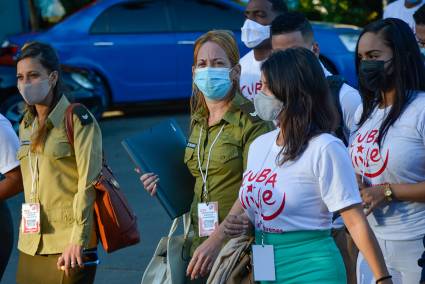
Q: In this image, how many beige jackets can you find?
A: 1